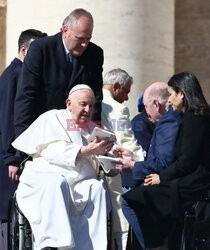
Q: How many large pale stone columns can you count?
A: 1